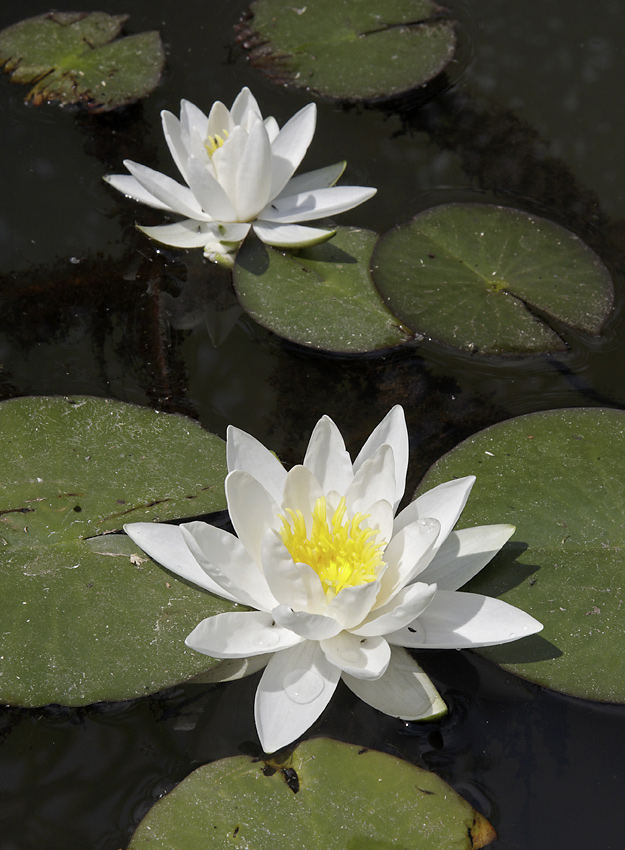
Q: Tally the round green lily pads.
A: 7